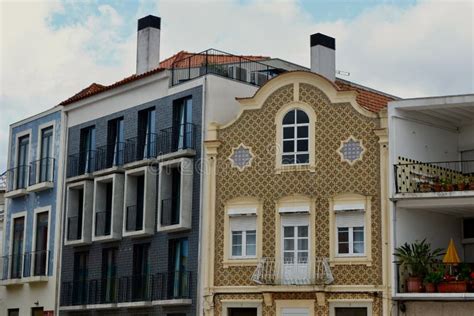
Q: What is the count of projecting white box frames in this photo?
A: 4